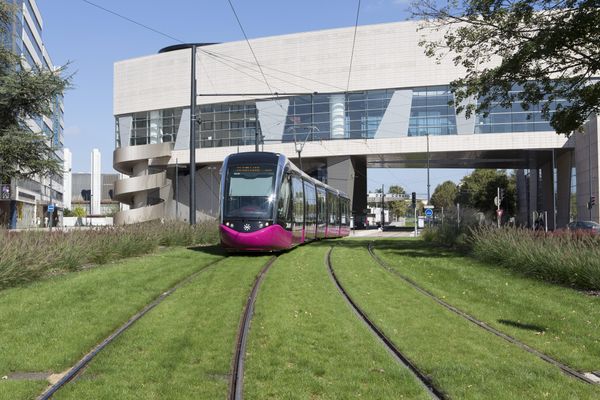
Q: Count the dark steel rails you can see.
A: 4